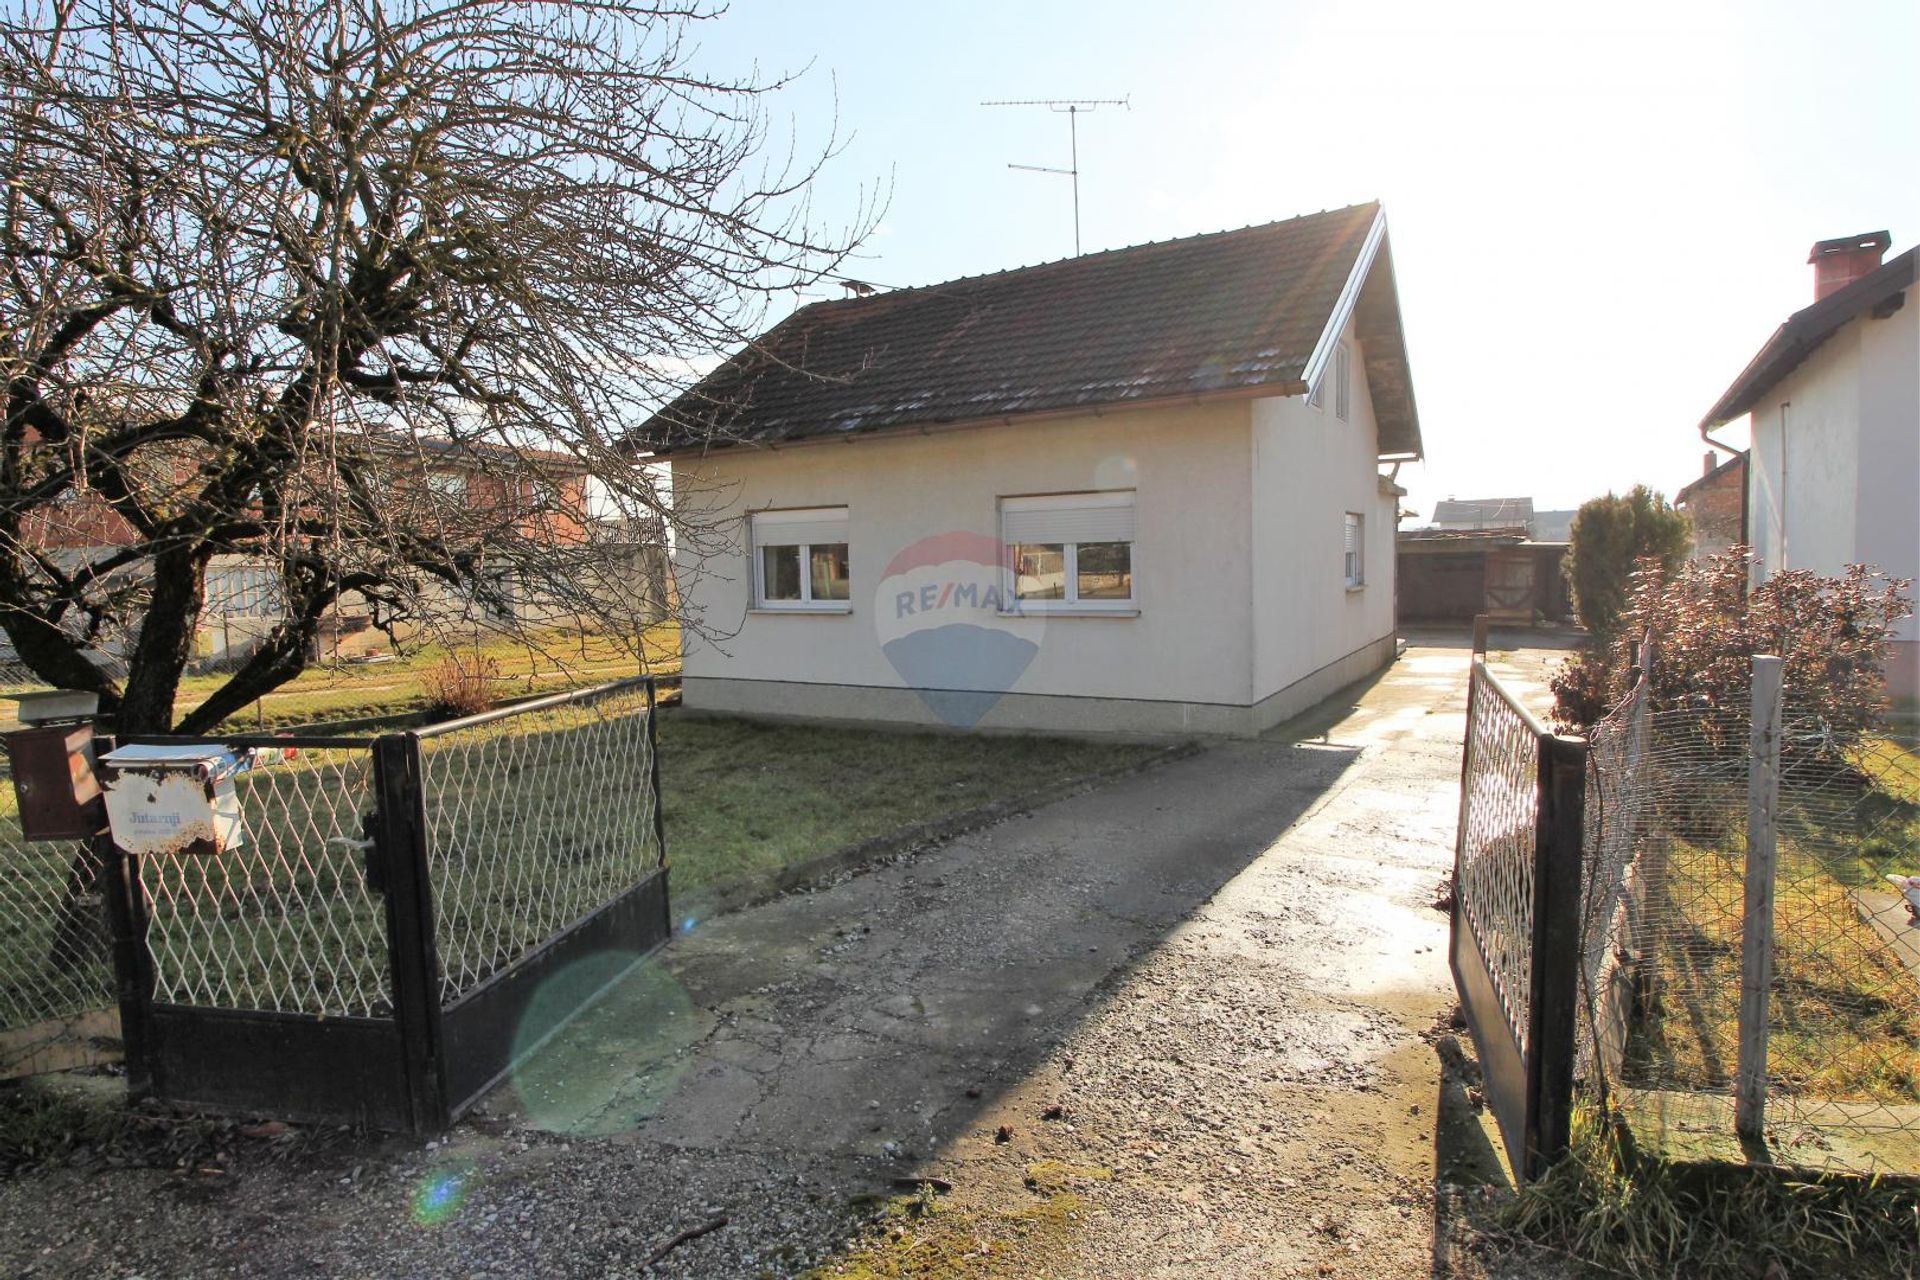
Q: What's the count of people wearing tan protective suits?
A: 0